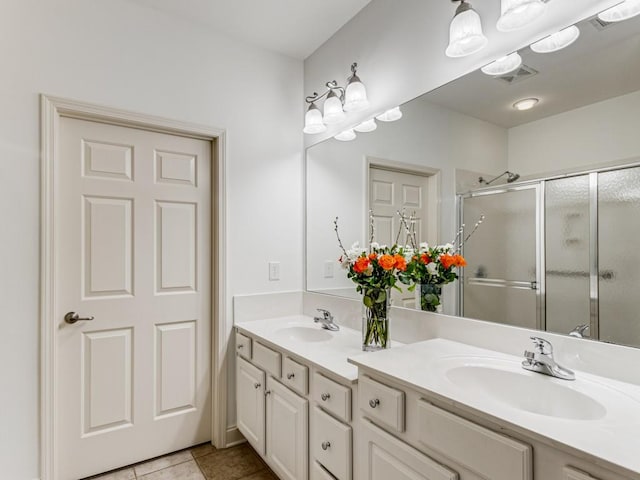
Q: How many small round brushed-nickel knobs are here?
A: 7